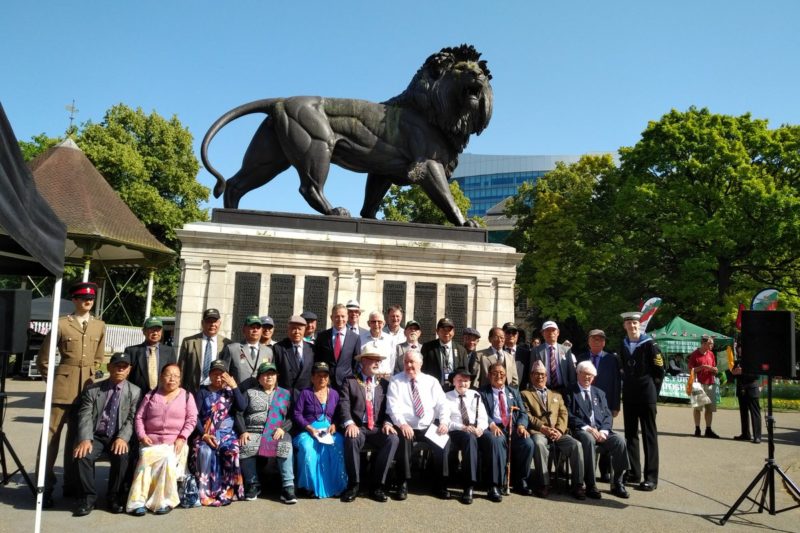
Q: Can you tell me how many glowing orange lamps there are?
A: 0